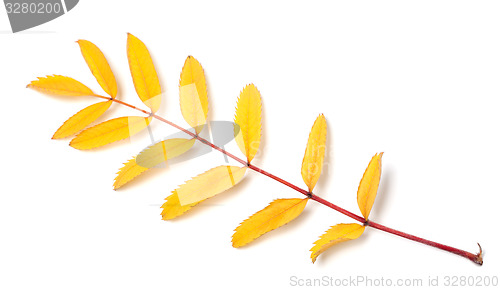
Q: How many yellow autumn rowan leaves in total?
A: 13